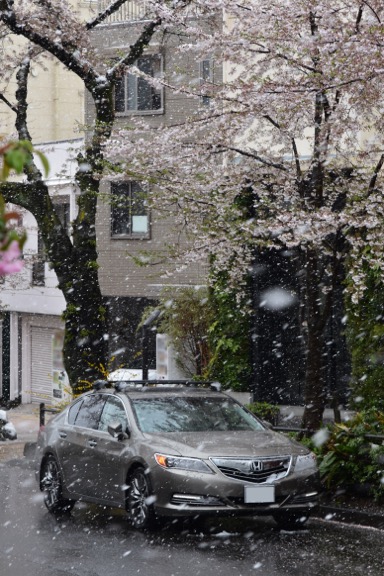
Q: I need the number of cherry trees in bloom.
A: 2